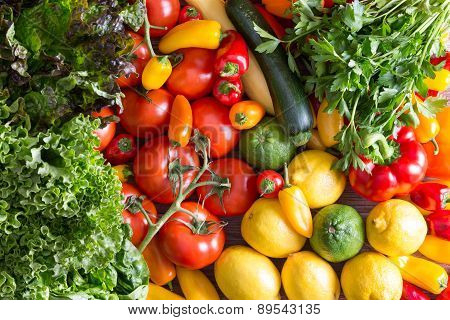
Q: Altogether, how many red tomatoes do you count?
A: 10